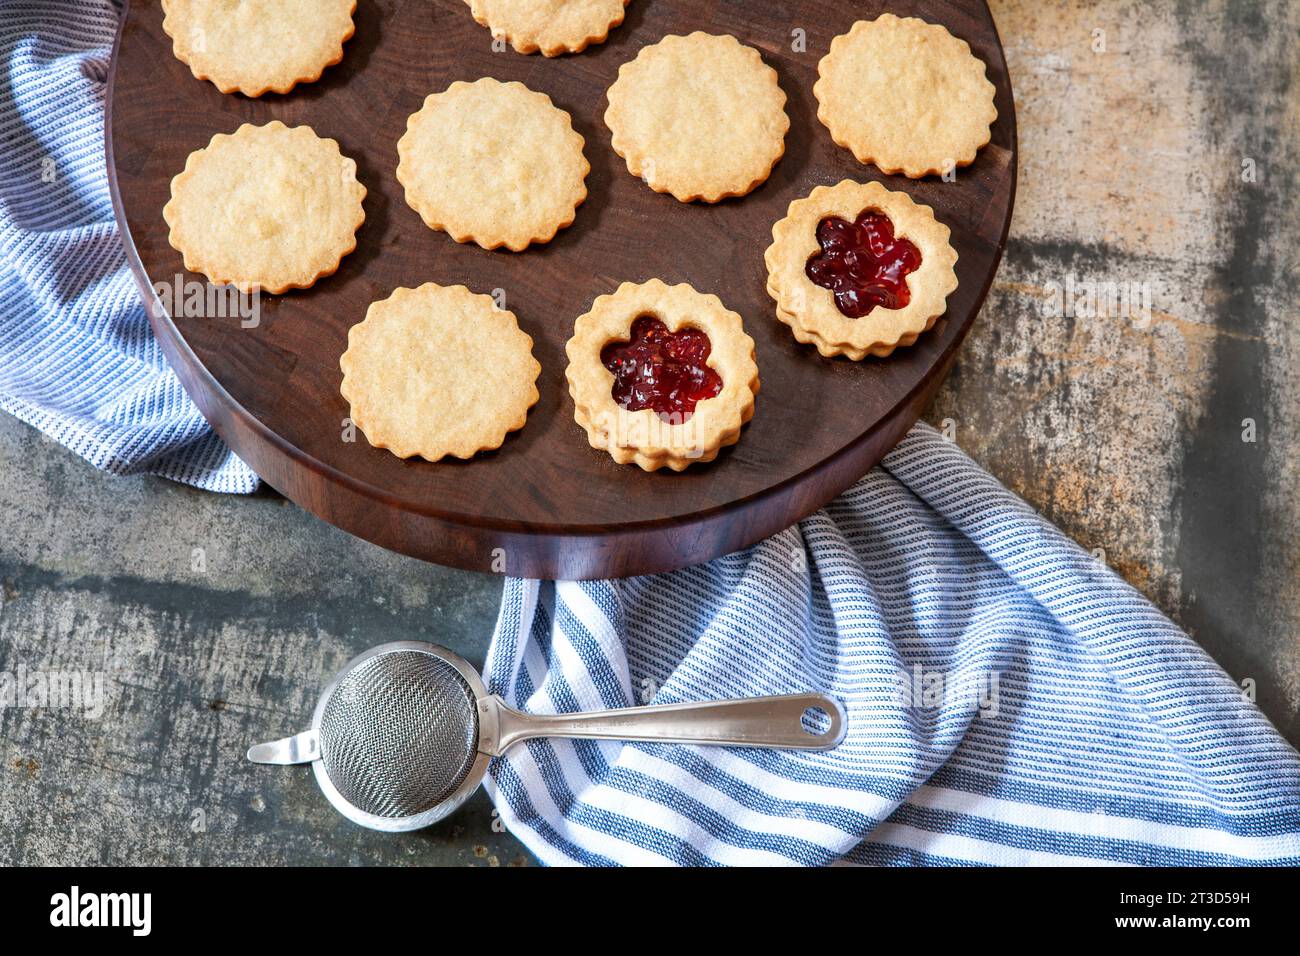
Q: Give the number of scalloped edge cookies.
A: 9